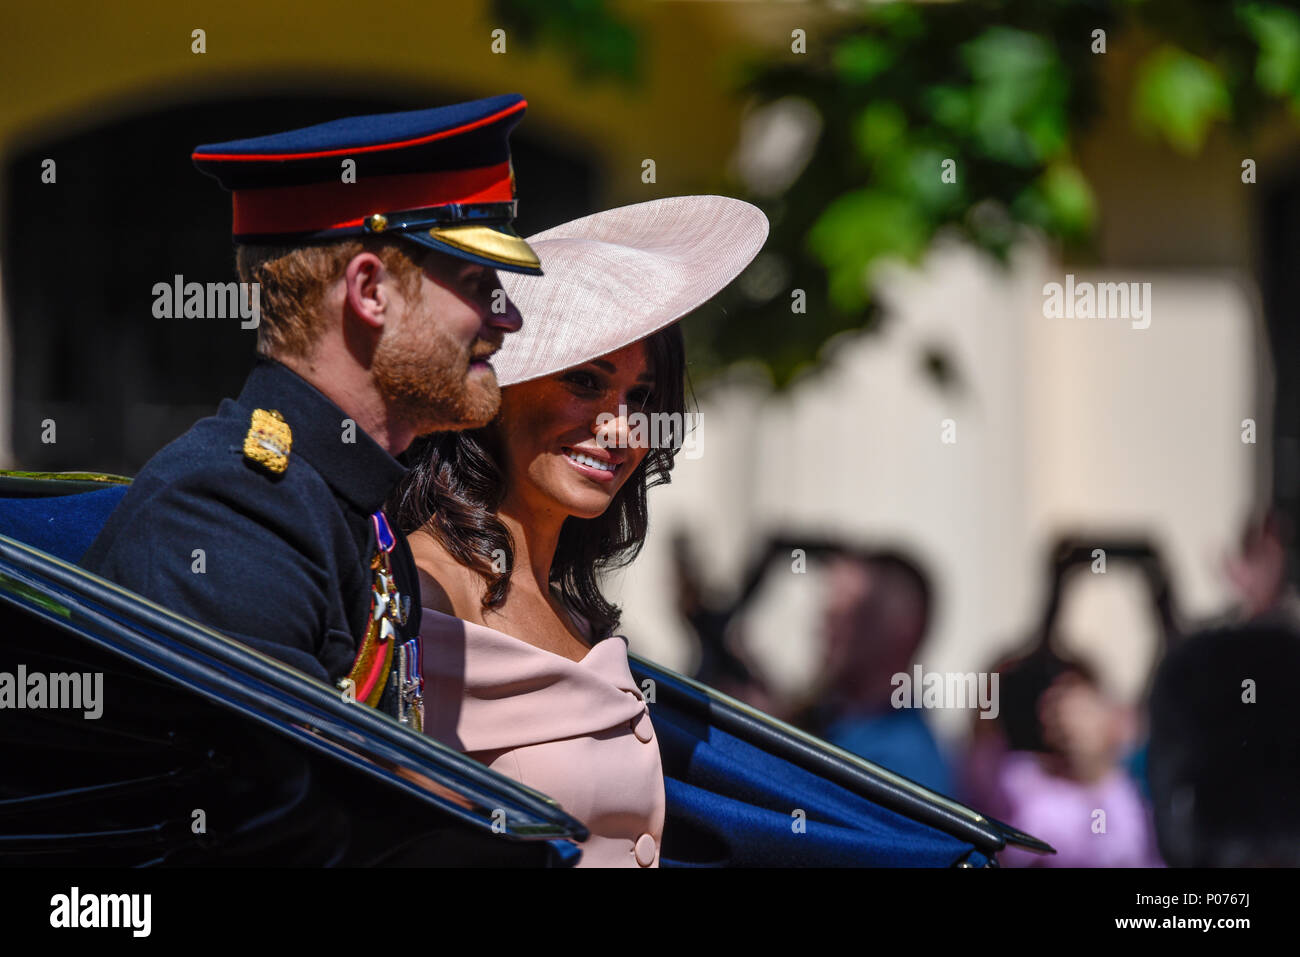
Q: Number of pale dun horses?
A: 0